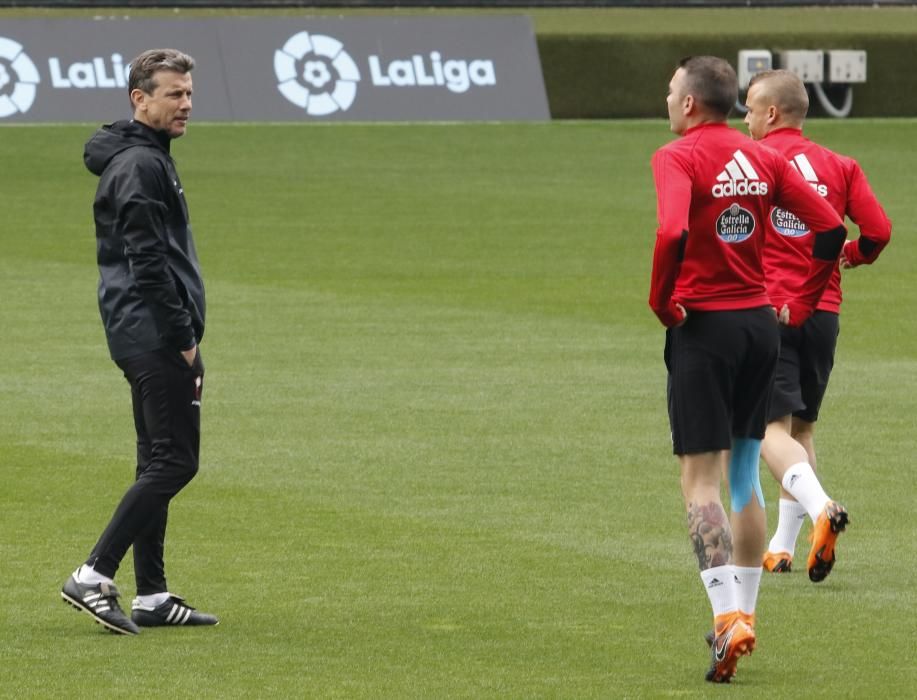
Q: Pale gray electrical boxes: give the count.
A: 3